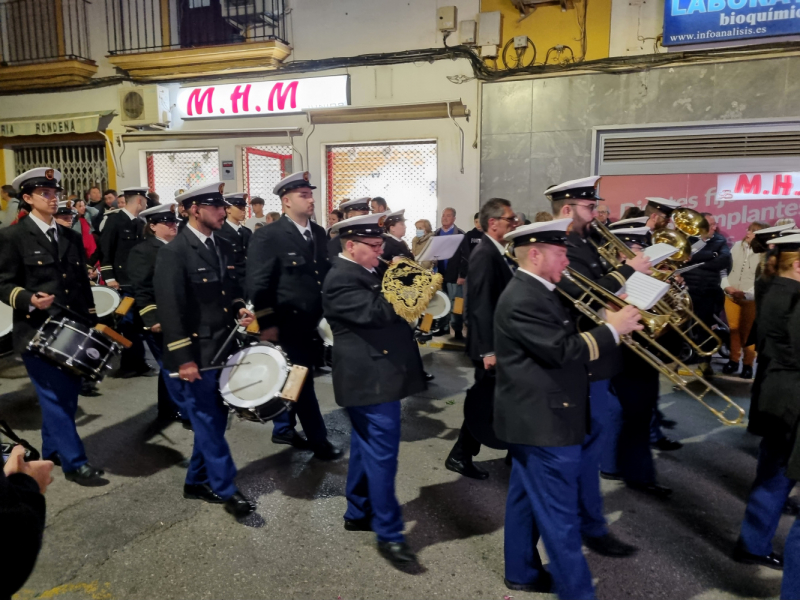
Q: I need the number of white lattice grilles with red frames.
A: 3